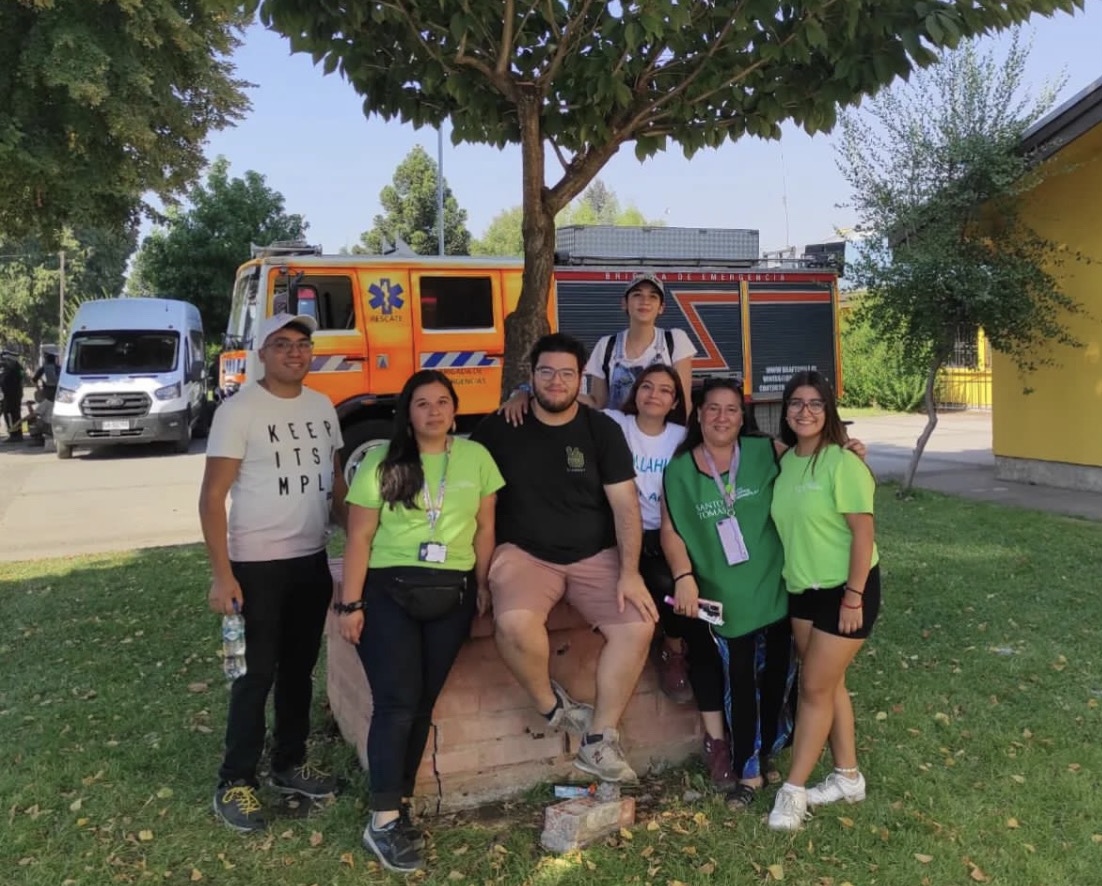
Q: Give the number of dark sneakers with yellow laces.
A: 2